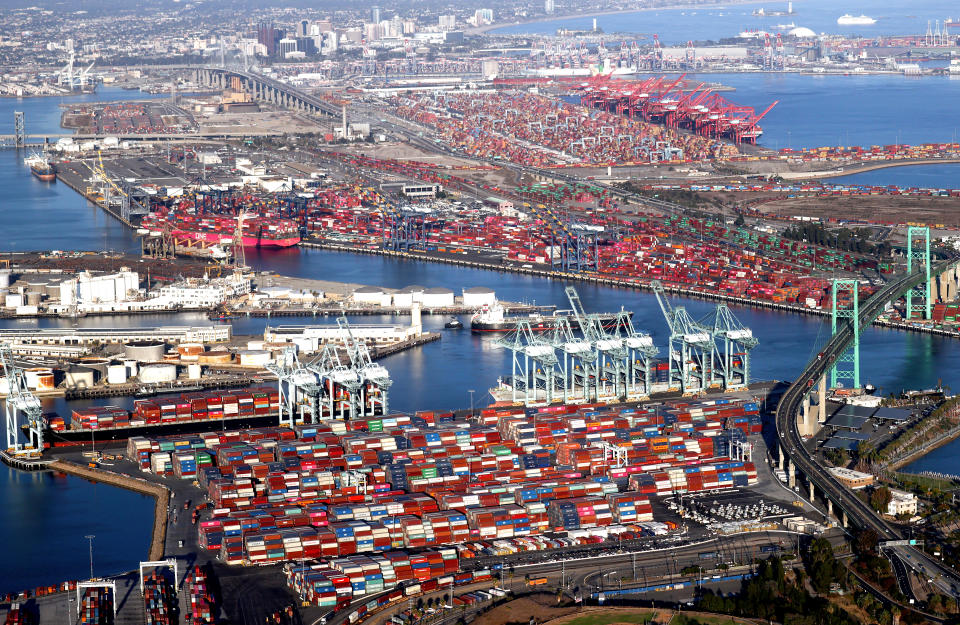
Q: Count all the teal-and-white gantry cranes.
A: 10